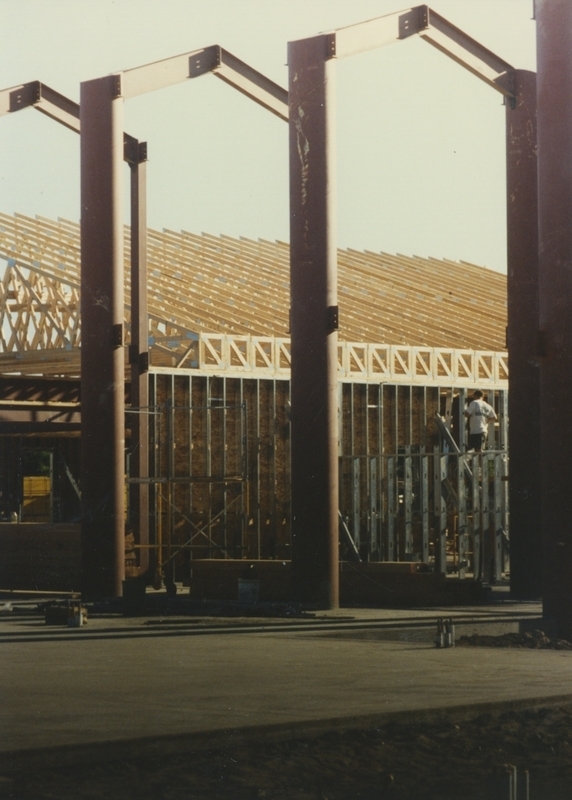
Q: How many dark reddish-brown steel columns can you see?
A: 5